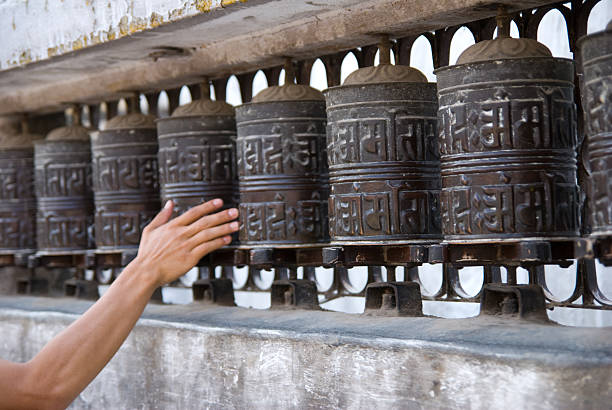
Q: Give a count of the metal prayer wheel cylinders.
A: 8